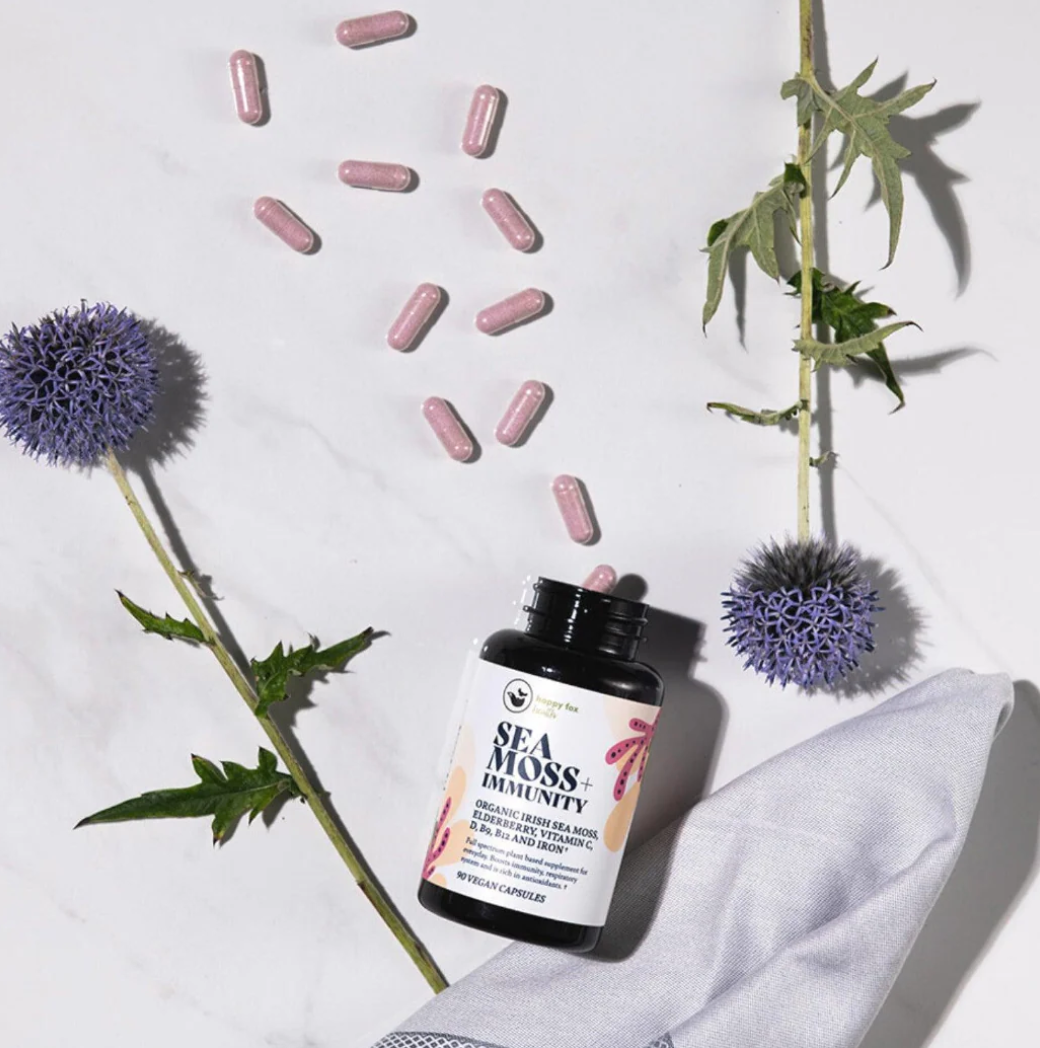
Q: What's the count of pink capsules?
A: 12